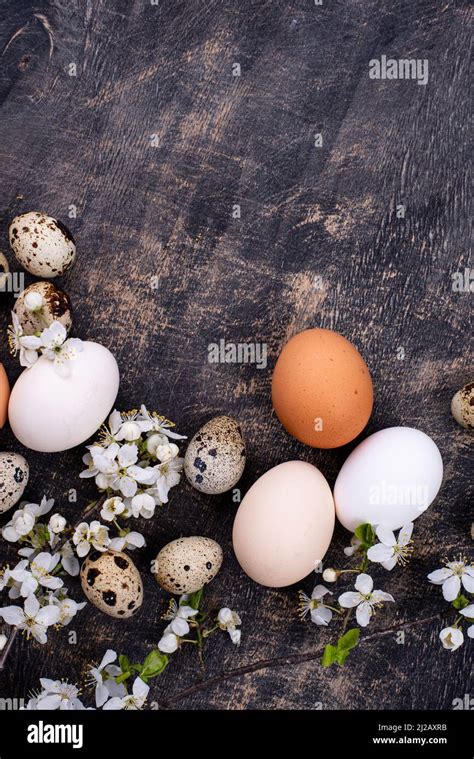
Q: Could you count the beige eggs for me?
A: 1